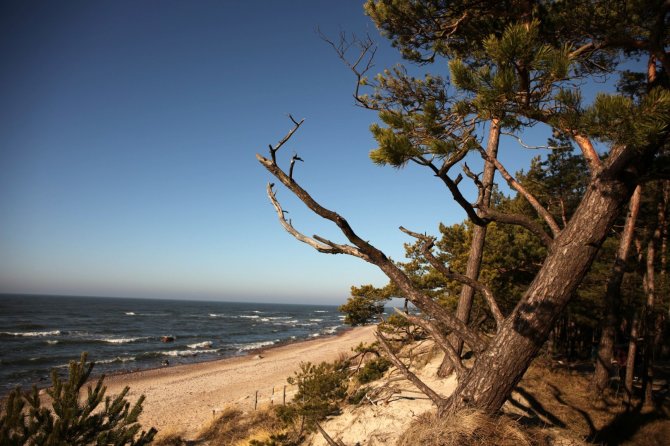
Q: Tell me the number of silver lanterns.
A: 0